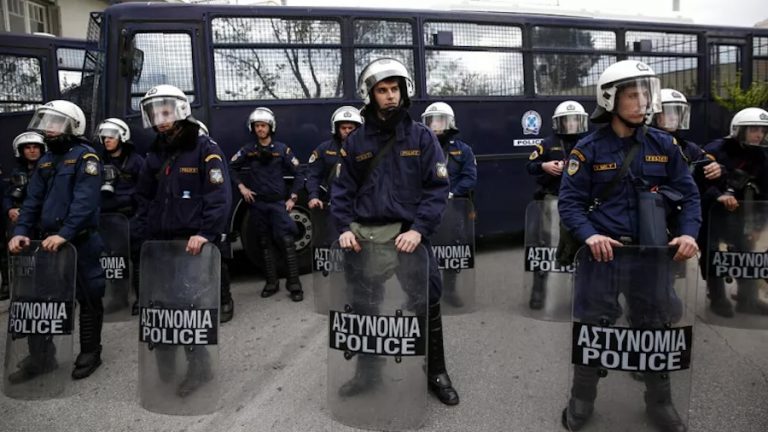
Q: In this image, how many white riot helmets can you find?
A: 13